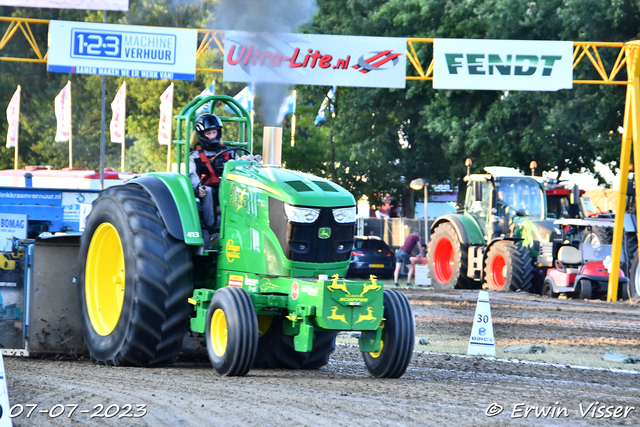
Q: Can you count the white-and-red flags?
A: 4